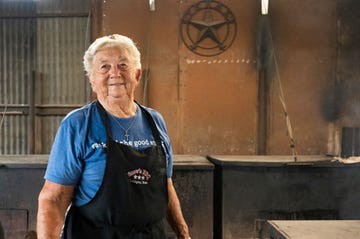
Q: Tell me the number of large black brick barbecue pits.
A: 2